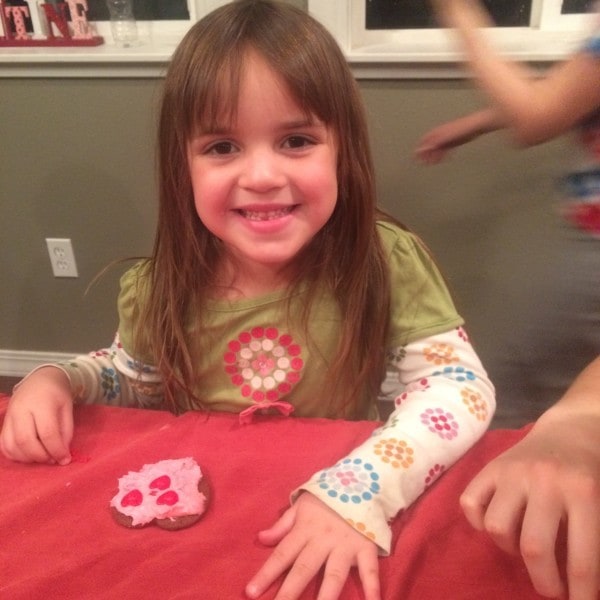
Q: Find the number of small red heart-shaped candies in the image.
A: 3